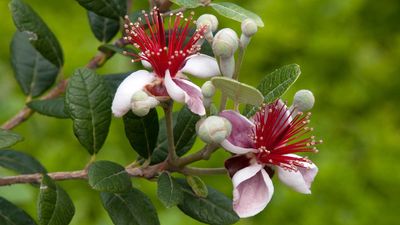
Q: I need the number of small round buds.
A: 7